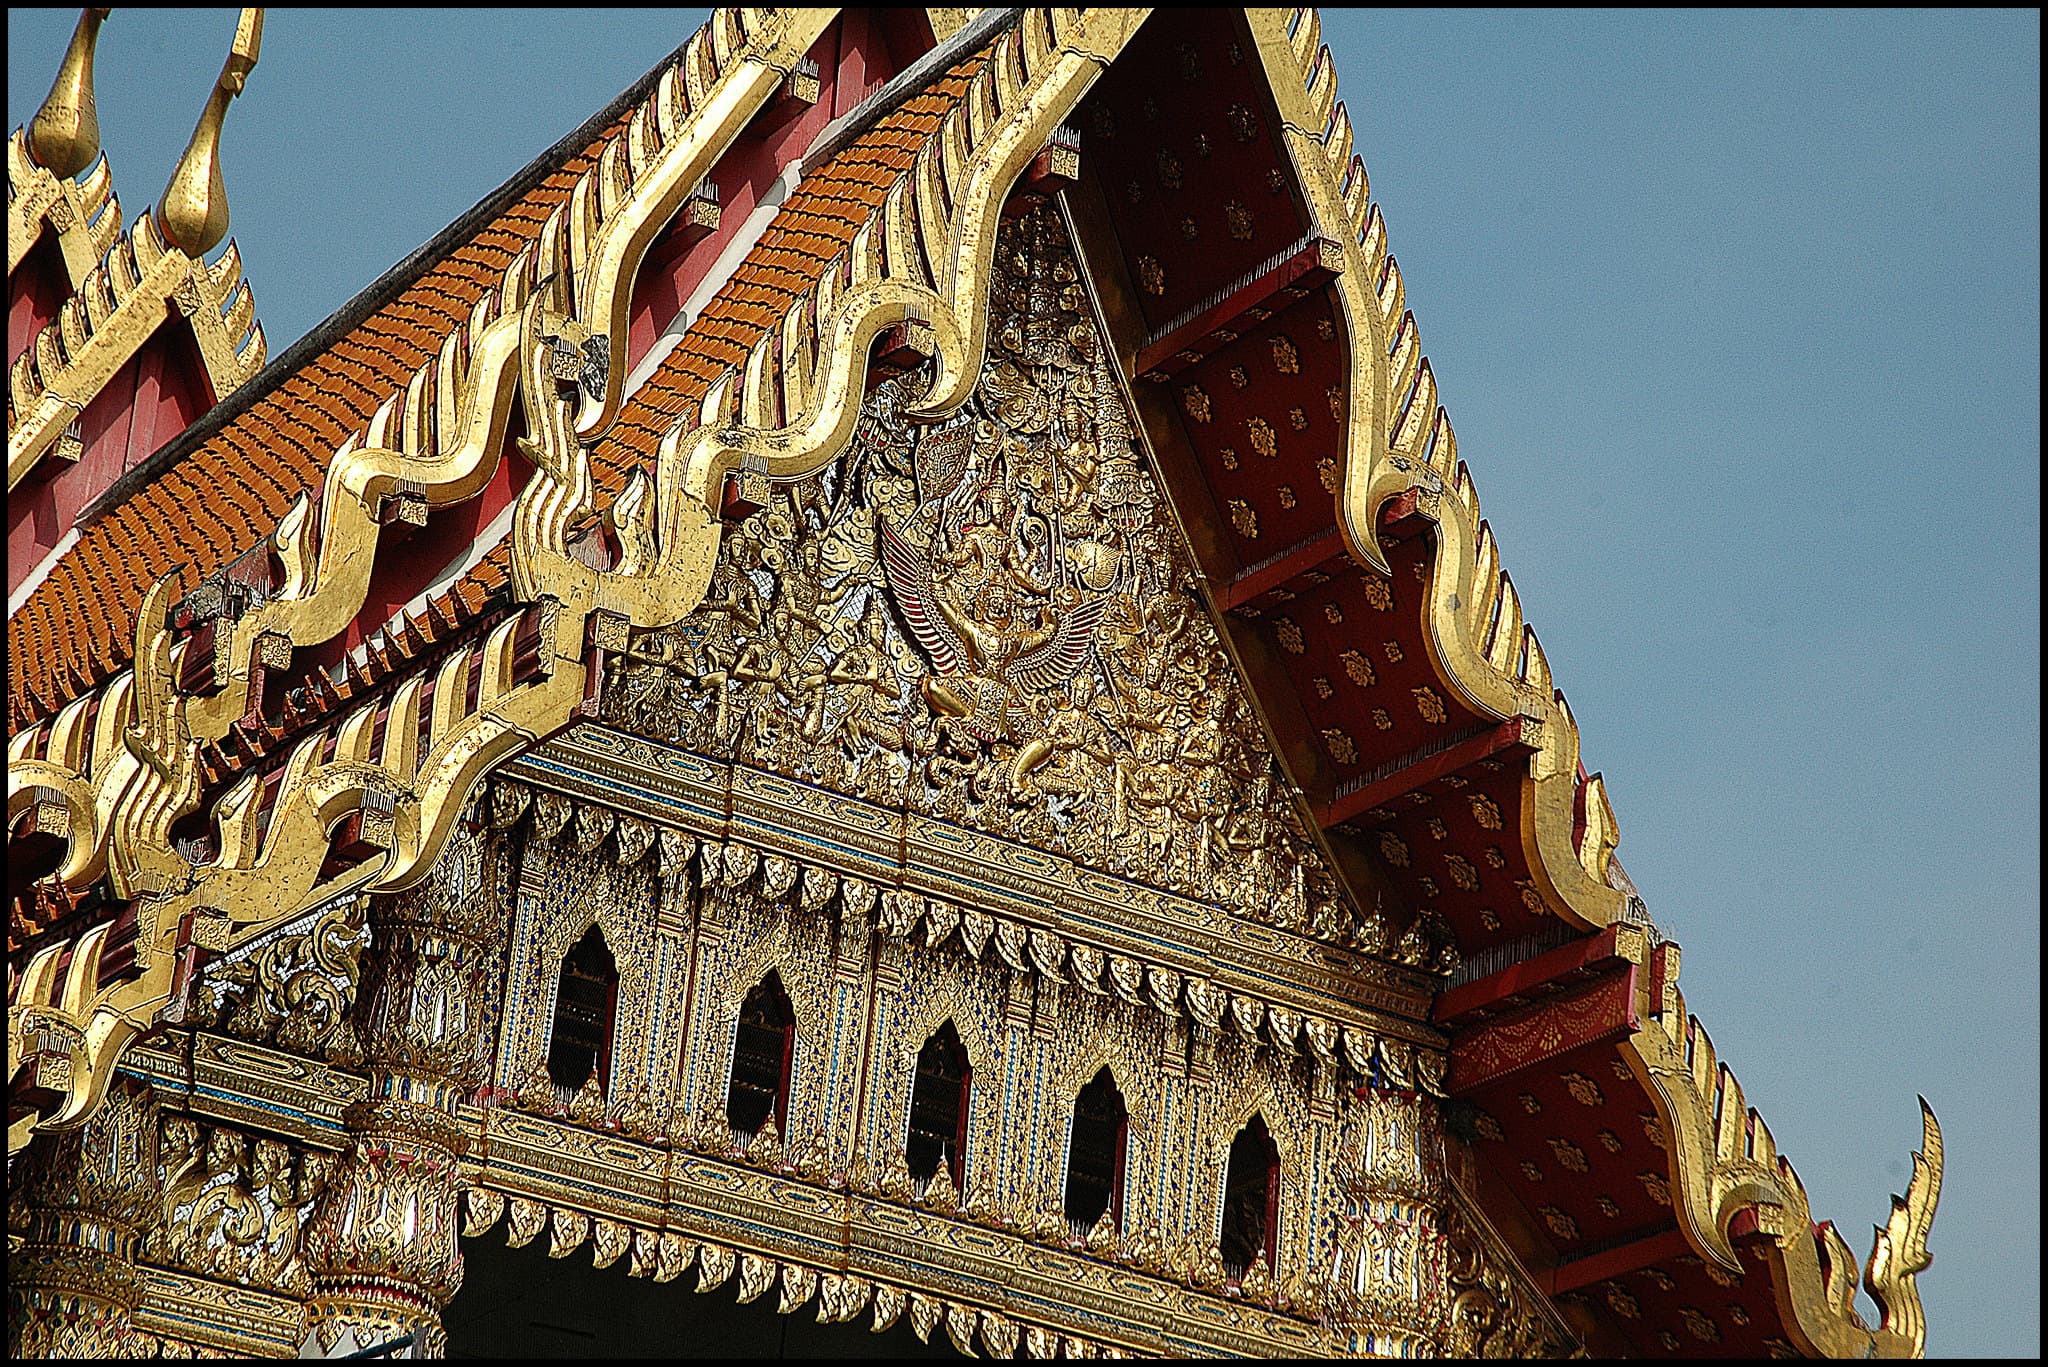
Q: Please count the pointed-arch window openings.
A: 5